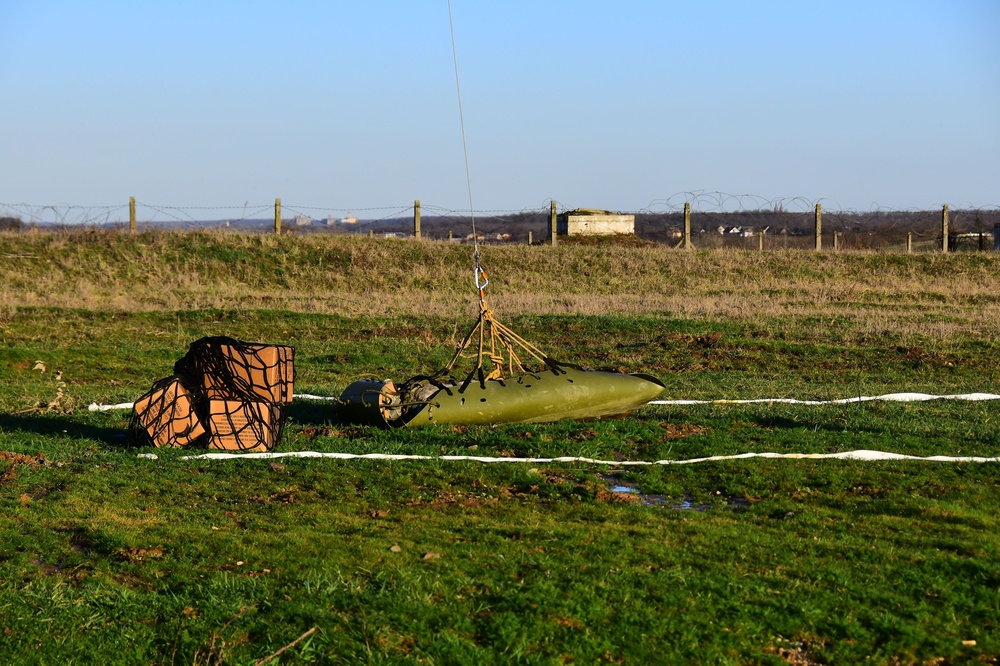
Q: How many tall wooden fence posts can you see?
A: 7